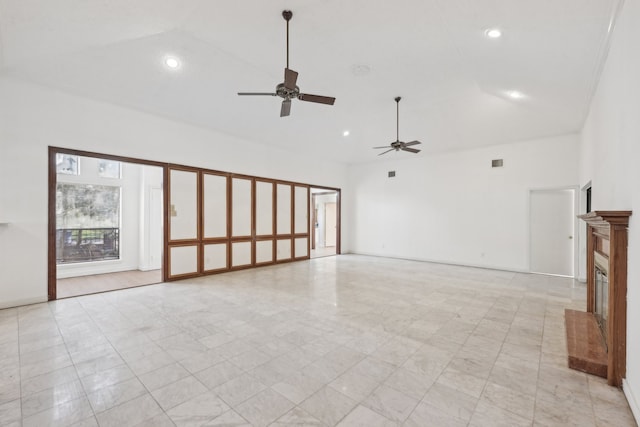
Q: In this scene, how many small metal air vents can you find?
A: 2